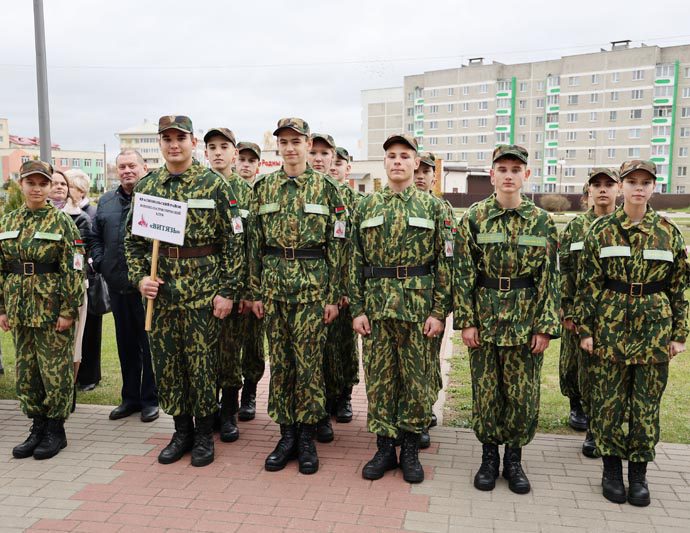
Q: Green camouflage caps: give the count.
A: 12